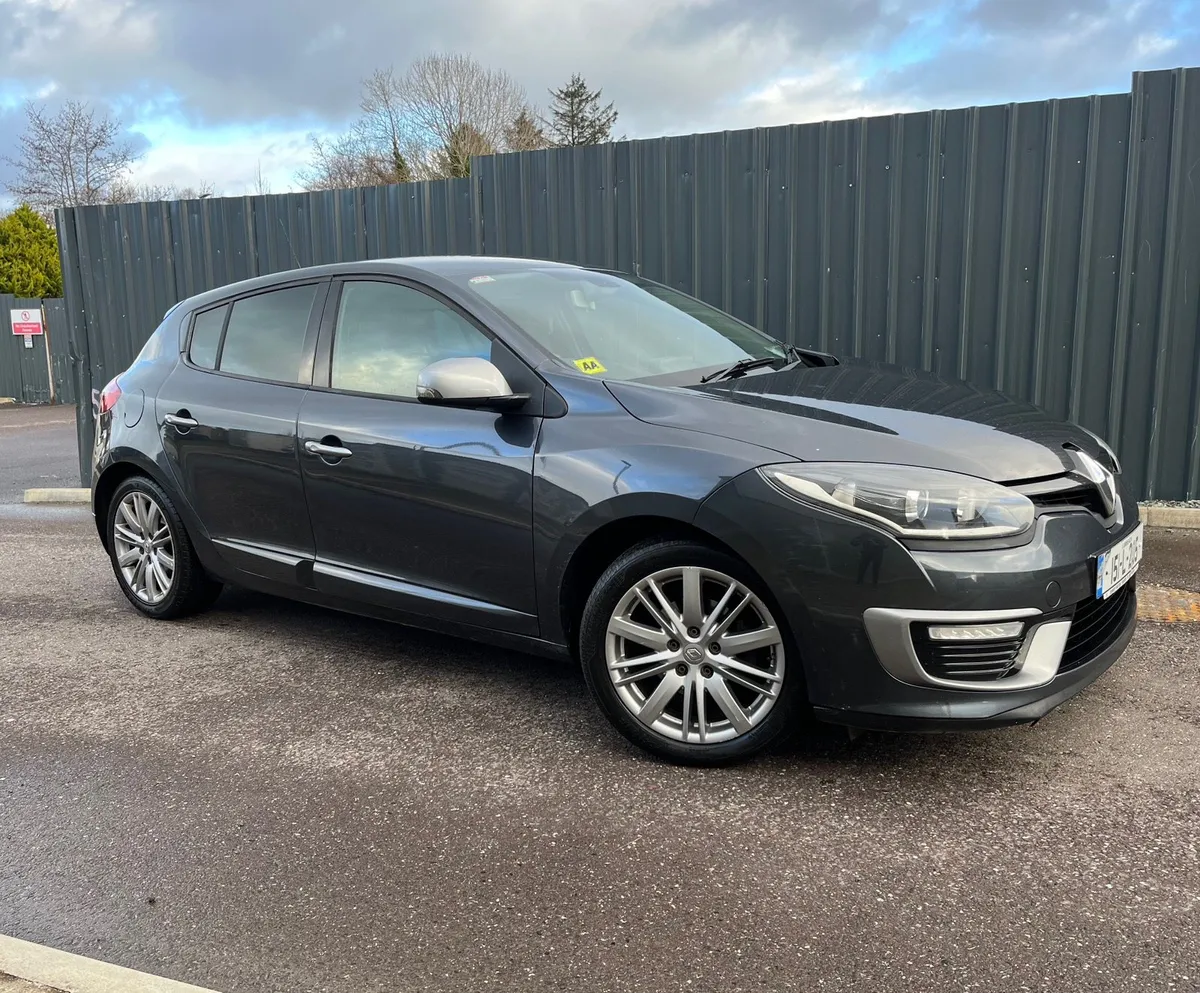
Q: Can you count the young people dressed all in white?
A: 0